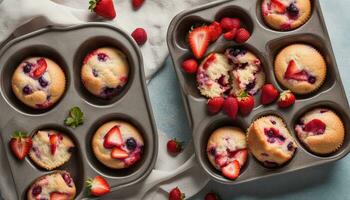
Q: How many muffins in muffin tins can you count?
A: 11